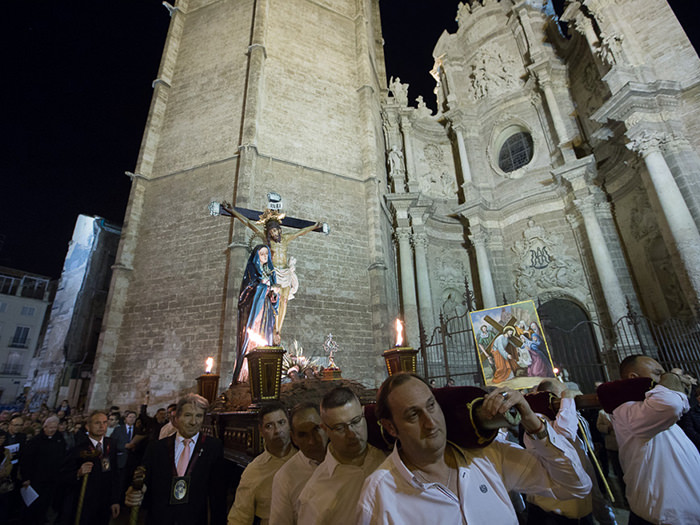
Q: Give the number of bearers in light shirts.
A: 6